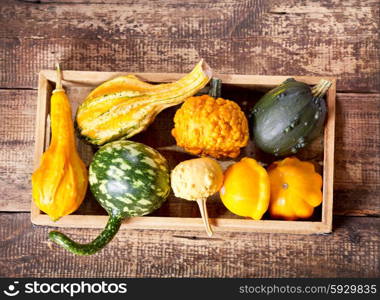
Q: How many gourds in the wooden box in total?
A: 8